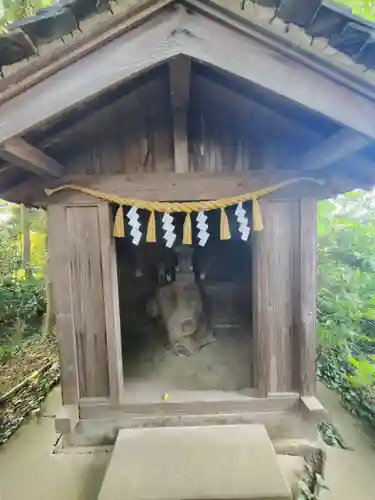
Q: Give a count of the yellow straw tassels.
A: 5